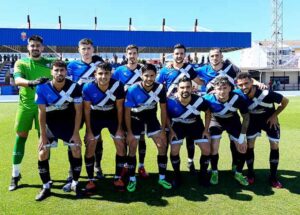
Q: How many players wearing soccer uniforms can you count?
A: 11